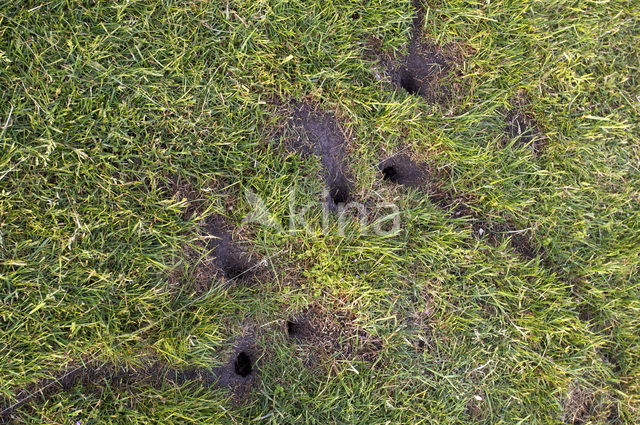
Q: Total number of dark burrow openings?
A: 6